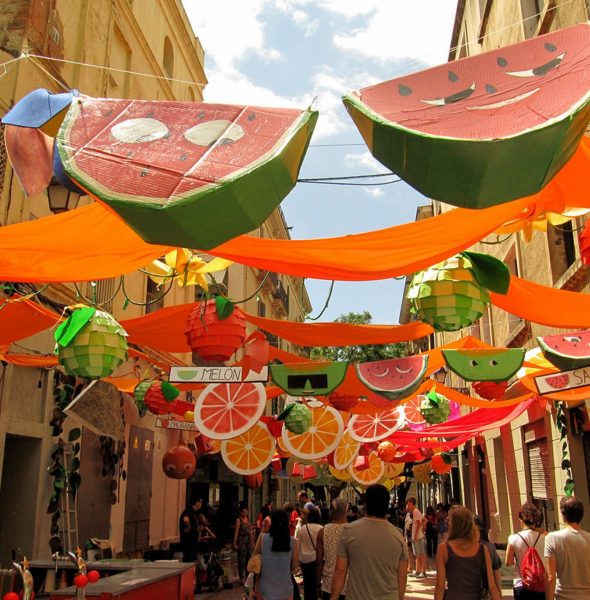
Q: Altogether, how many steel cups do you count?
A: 0